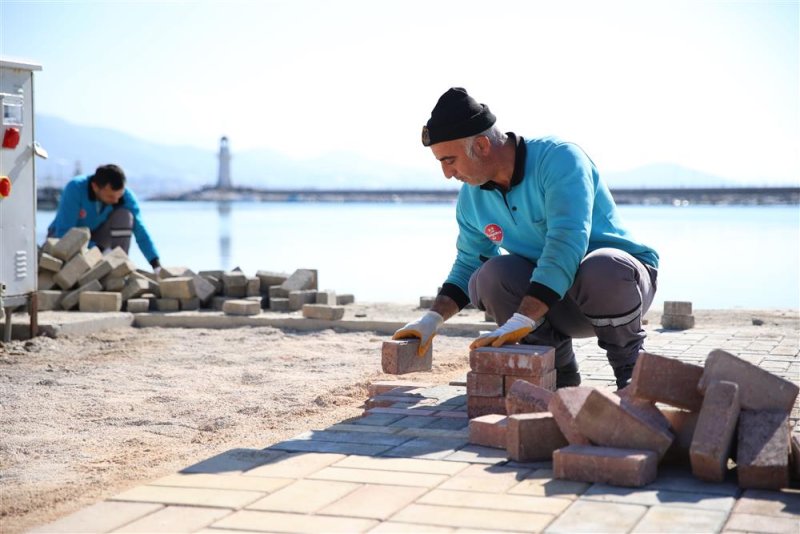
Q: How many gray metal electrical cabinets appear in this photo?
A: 1